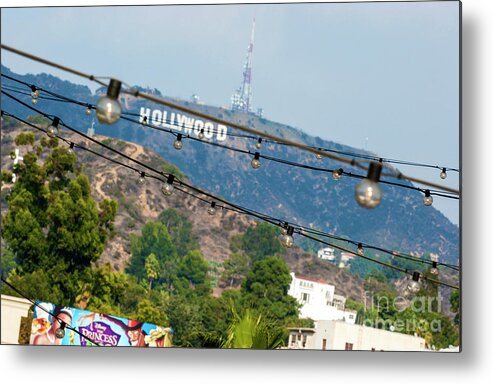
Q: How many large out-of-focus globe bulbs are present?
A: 2